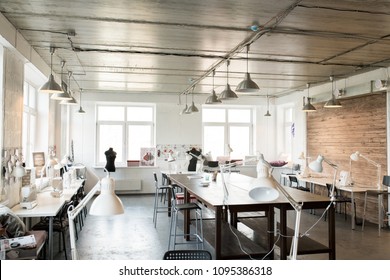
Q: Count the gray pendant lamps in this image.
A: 12